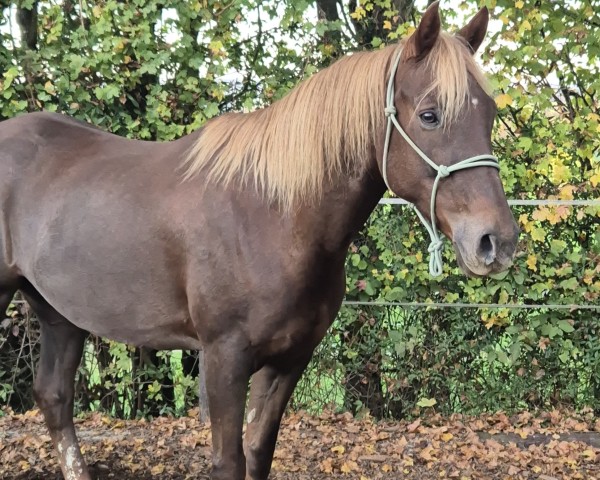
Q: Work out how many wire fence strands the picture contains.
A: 2